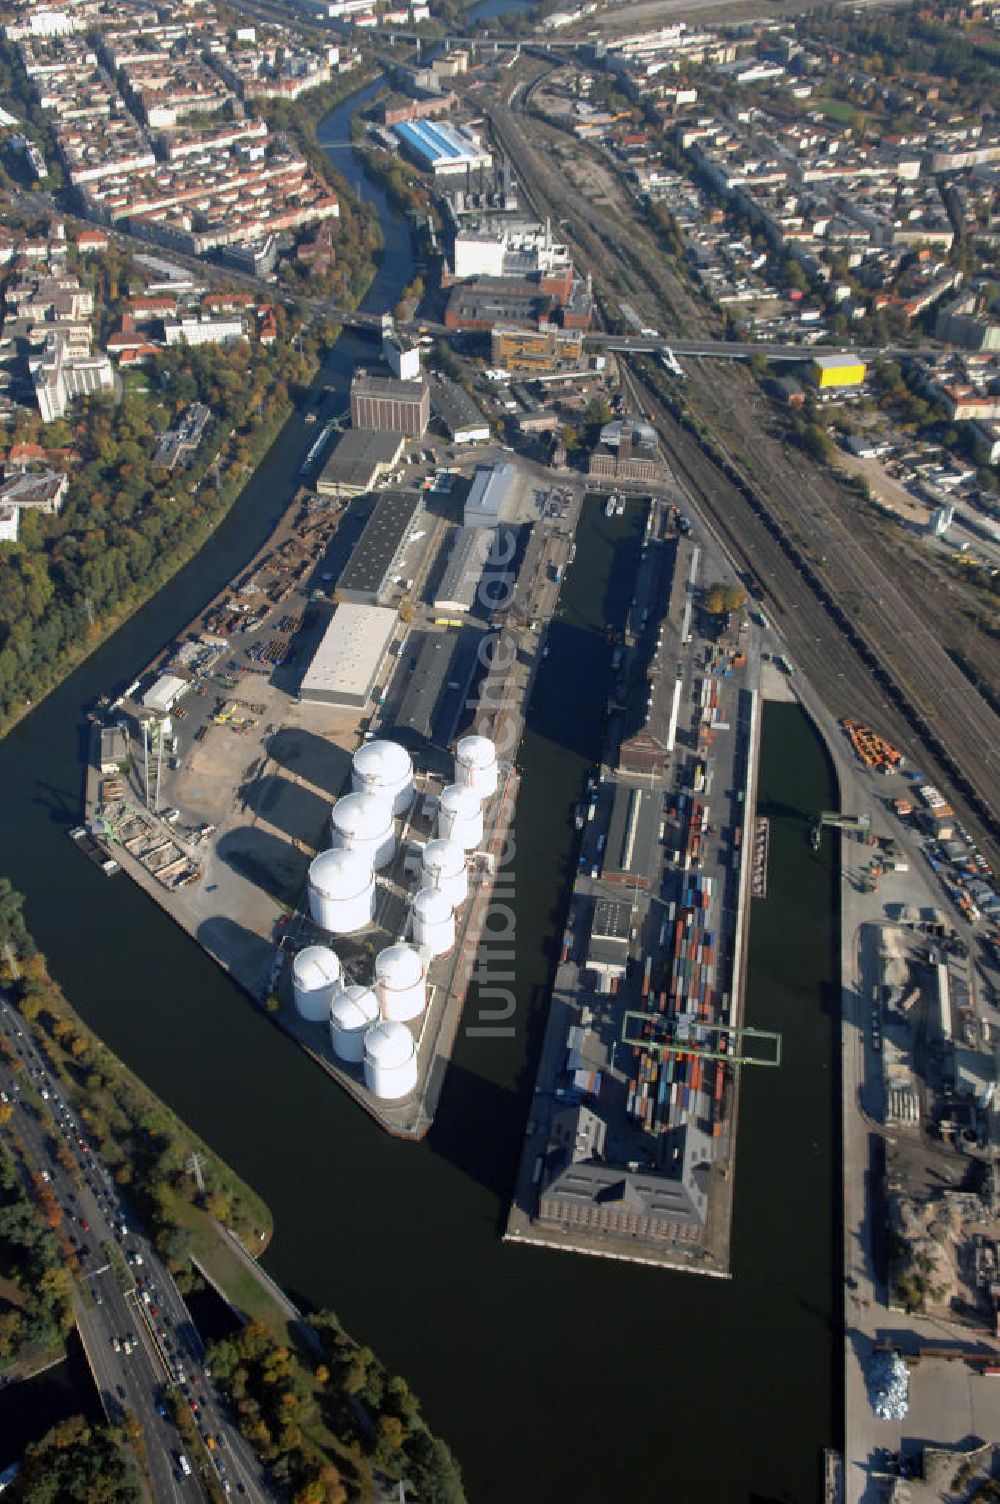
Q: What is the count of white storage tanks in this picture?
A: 11